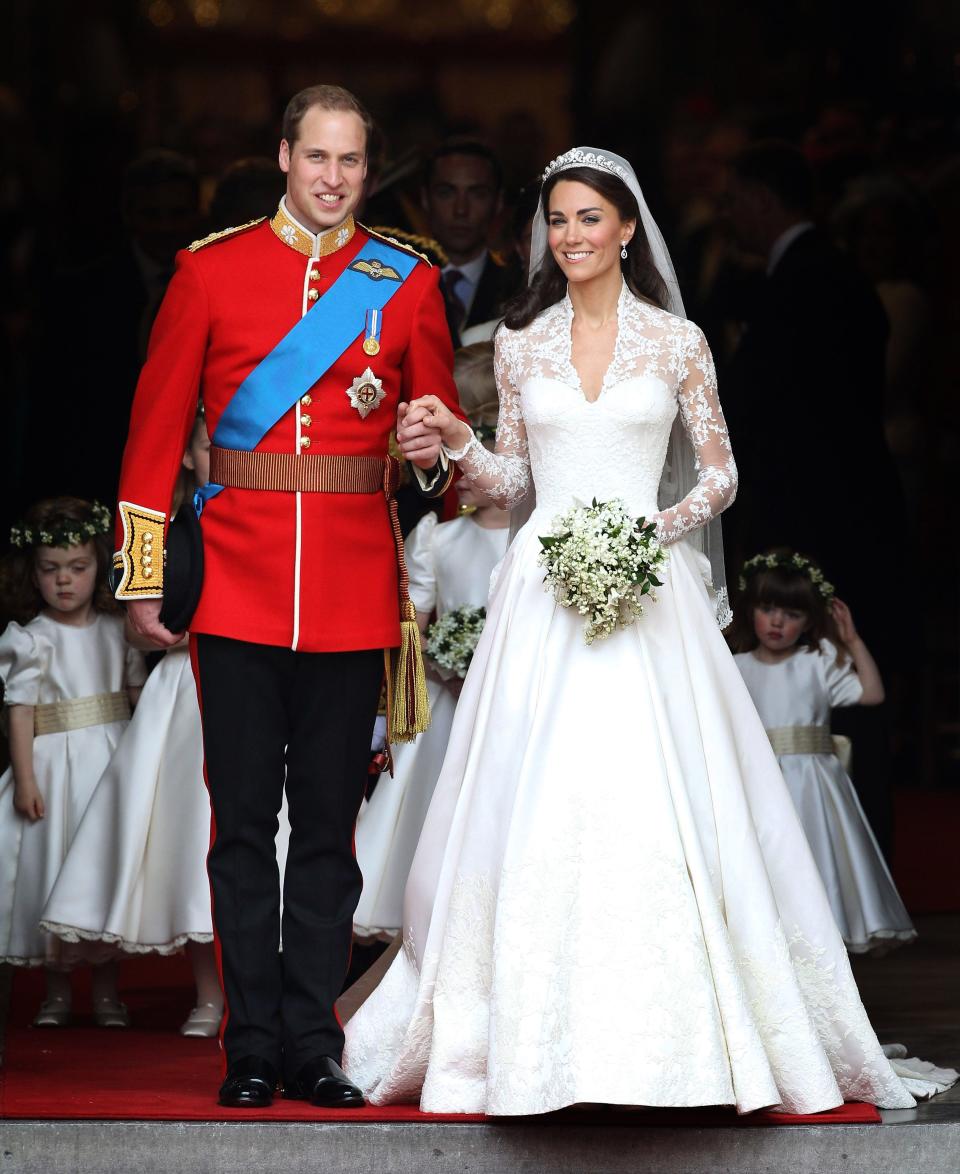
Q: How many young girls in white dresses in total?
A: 4